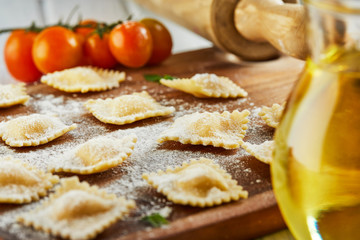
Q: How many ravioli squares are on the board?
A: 12